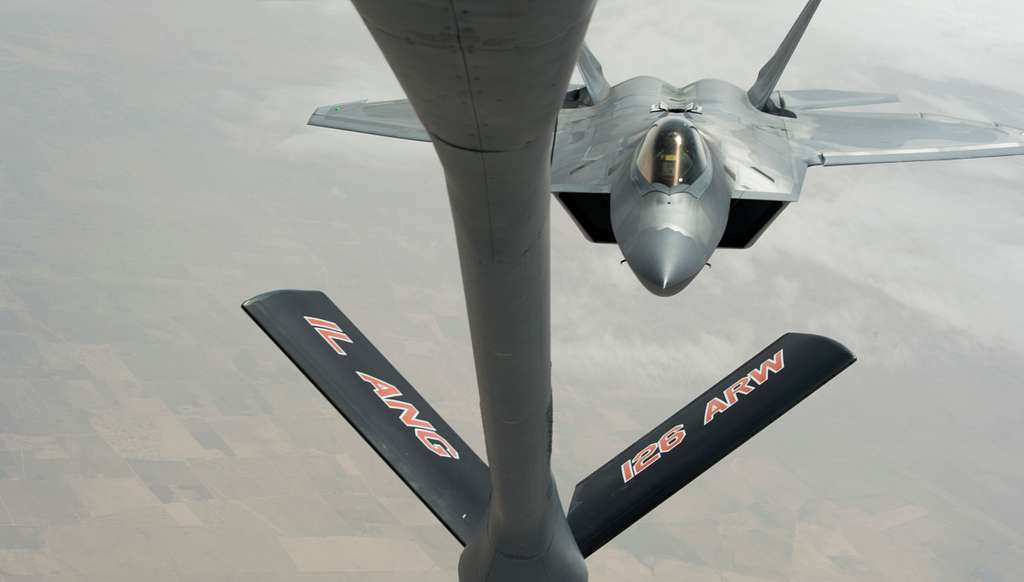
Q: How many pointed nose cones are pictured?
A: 1